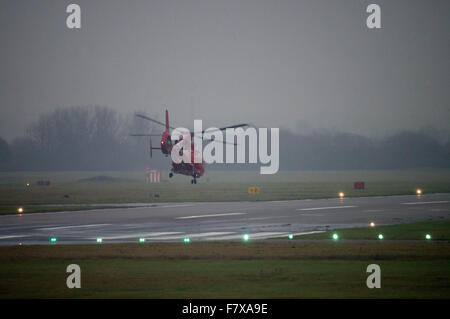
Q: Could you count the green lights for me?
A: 9